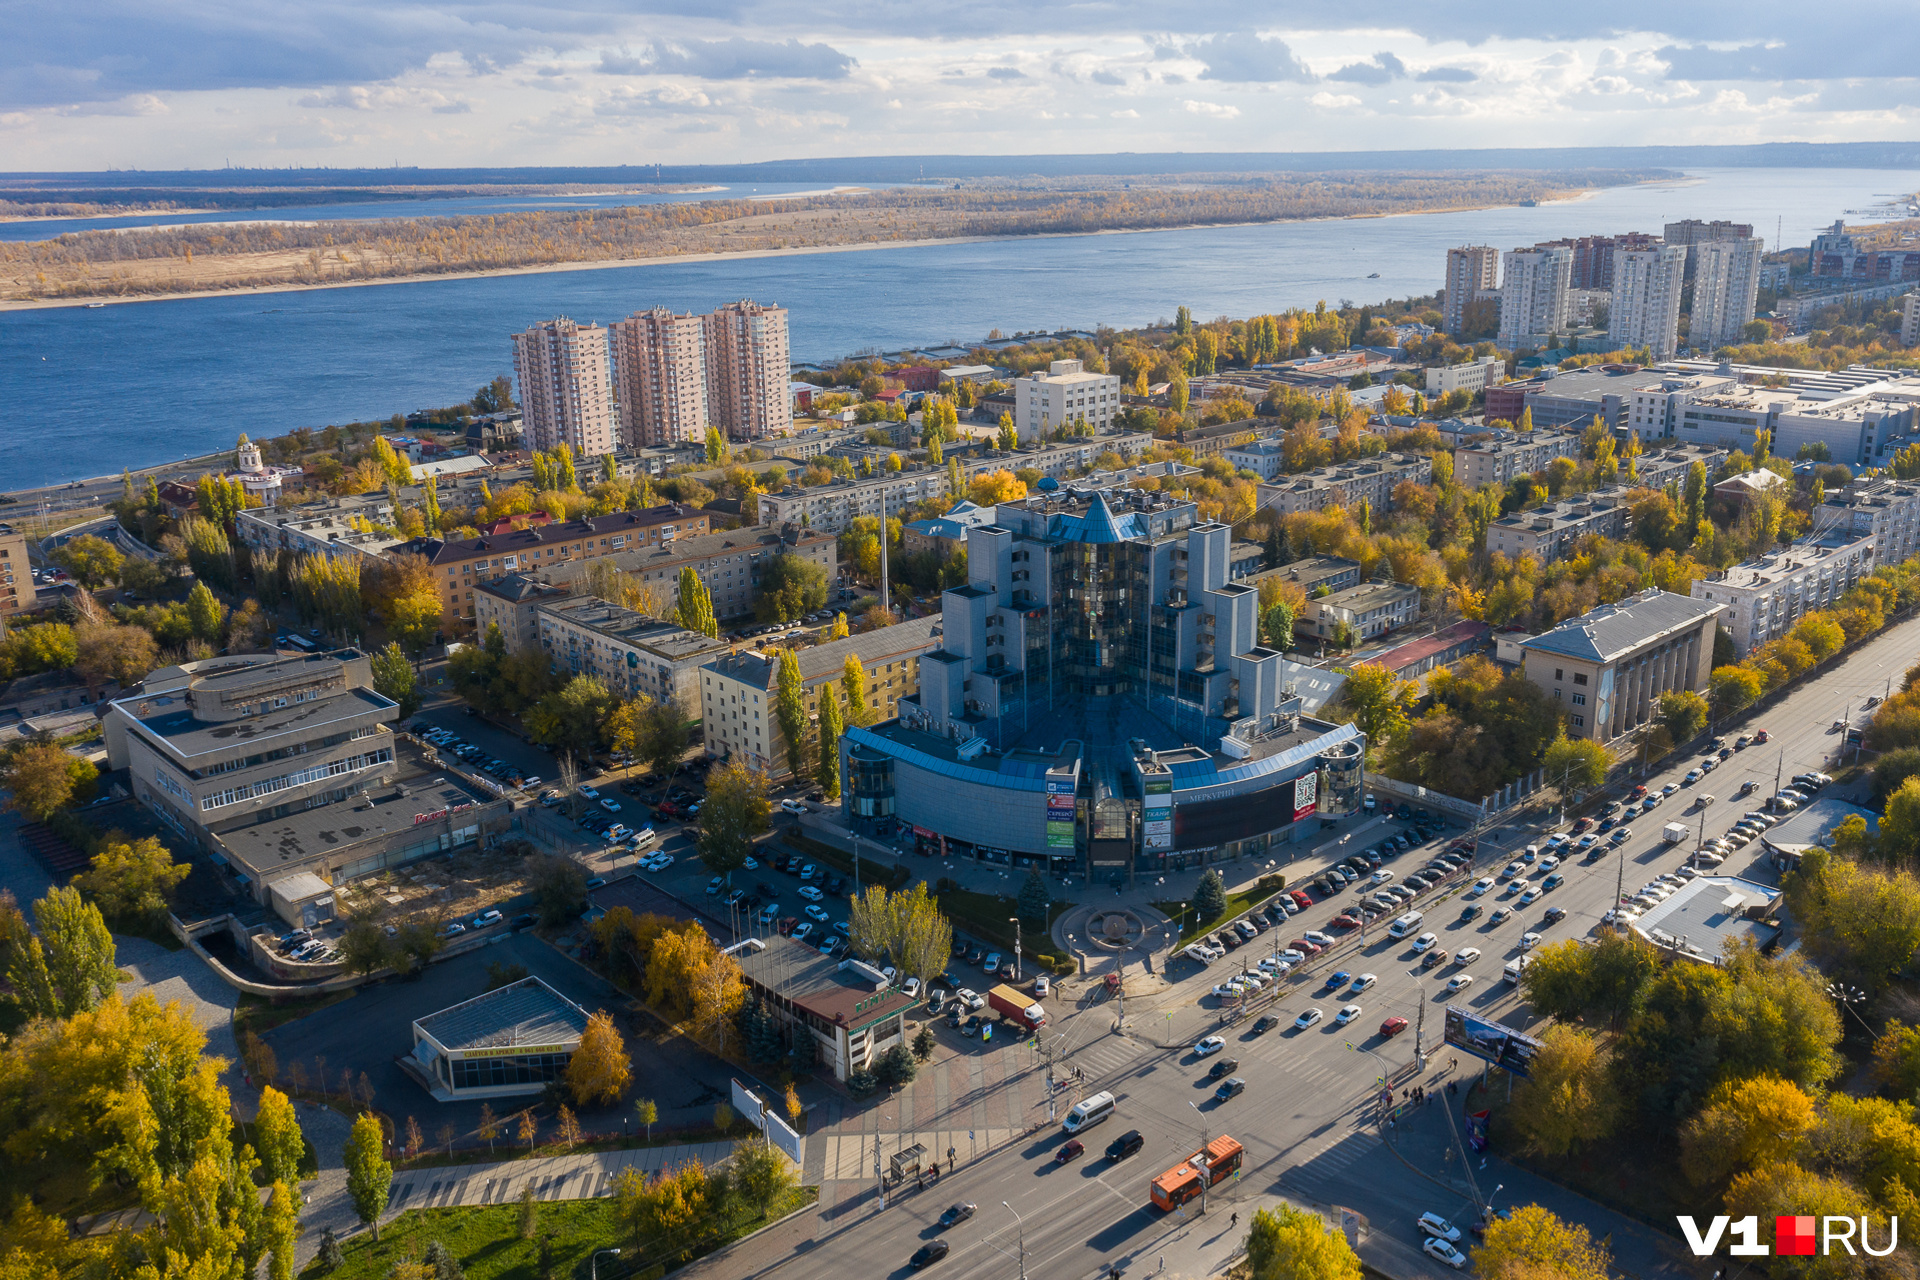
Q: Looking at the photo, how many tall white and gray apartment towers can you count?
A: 3